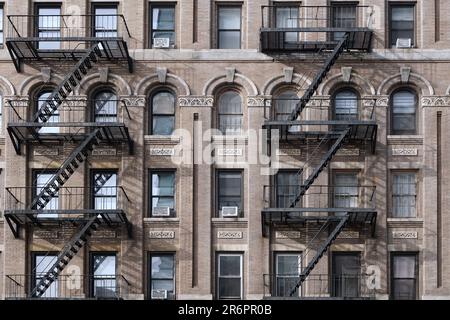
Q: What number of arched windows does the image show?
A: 7